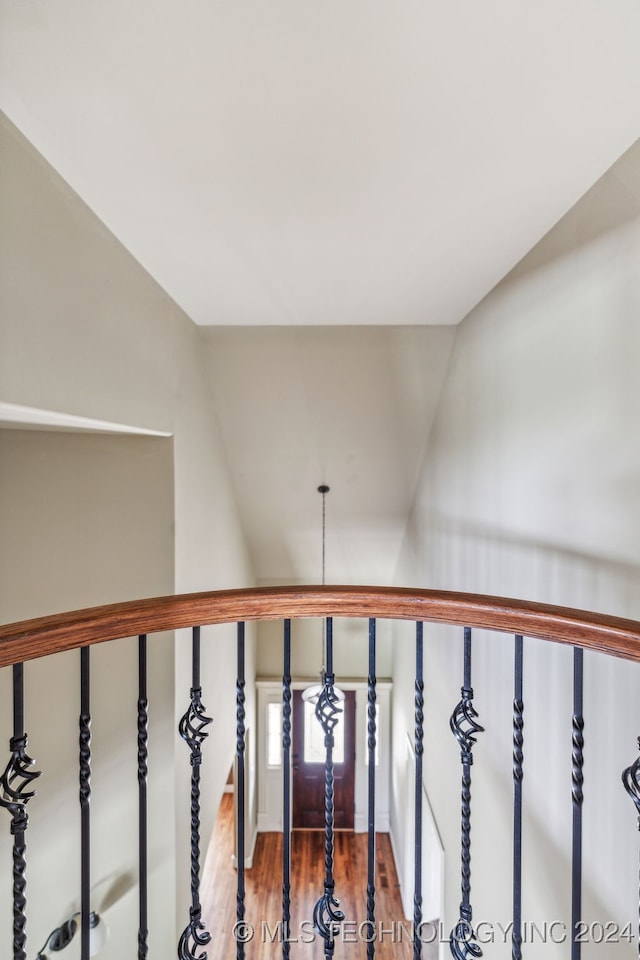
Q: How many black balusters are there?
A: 13